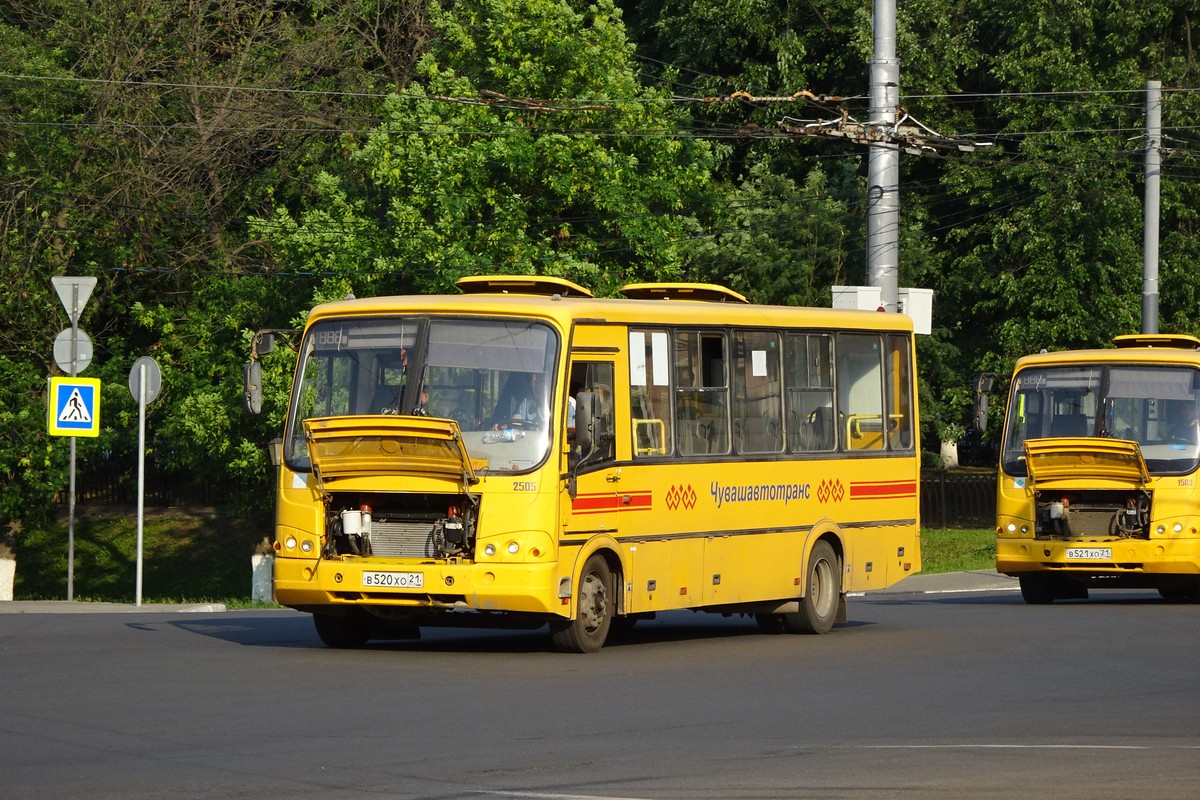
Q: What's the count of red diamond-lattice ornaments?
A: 2